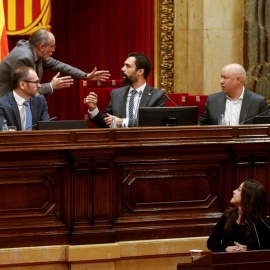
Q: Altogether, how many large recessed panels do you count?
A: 2